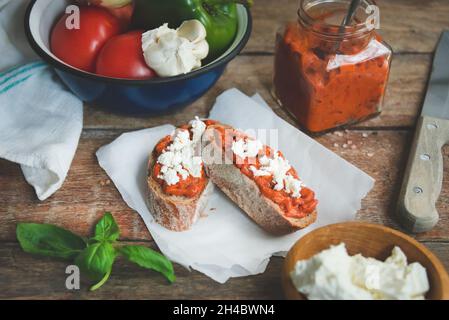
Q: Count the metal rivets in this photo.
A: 3